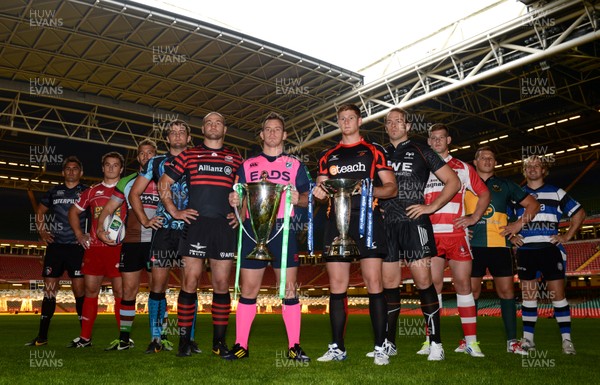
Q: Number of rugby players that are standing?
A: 11